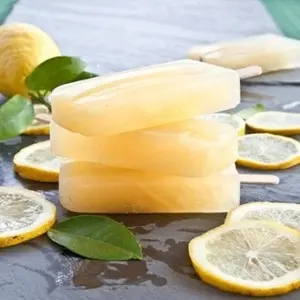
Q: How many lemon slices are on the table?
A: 8